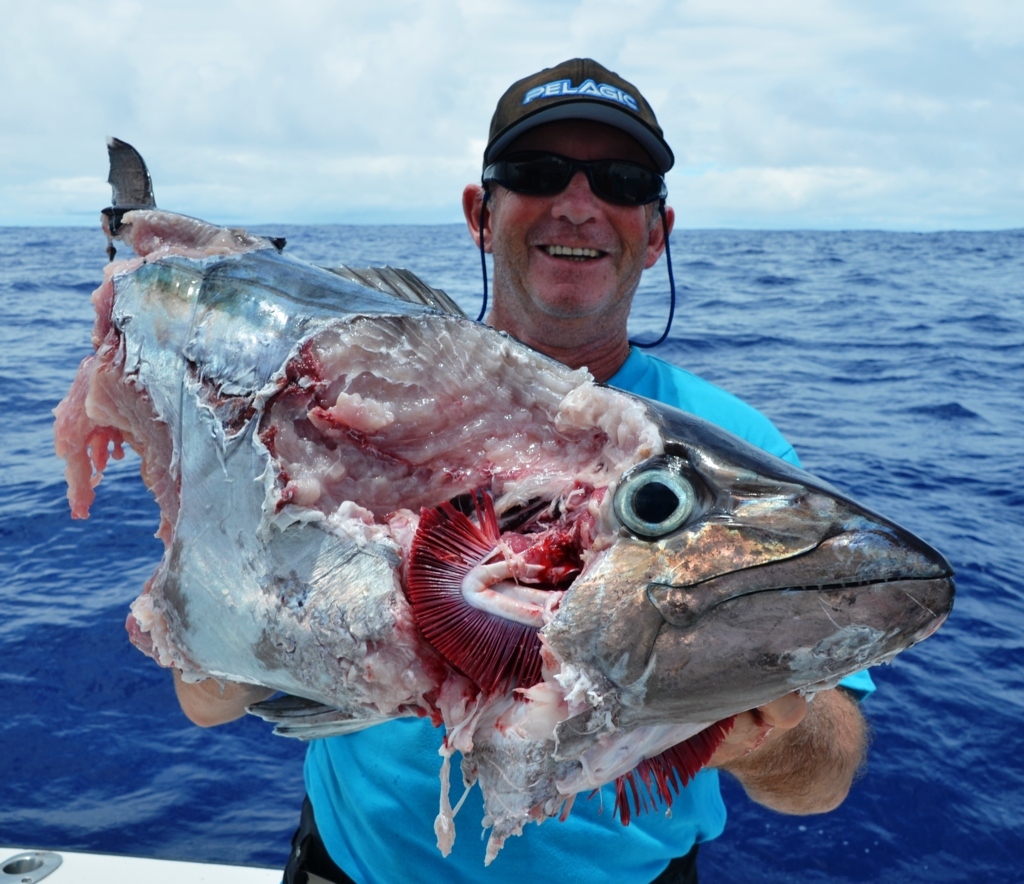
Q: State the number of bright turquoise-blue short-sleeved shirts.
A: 1